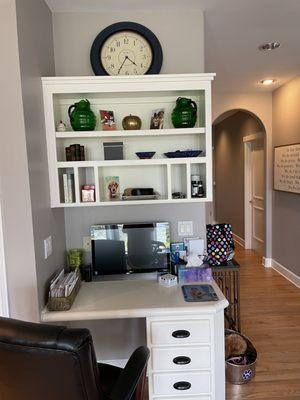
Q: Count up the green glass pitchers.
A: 2